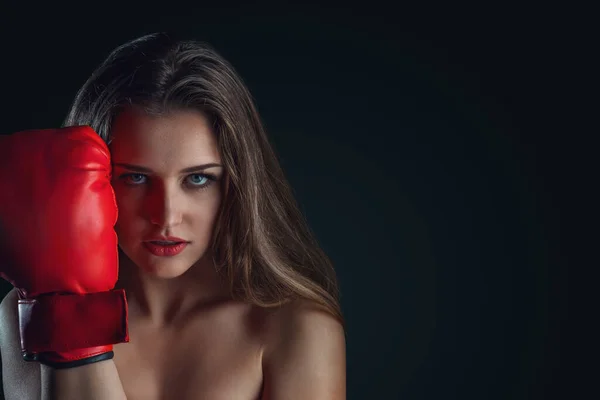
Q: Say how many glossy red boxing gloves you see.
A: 1